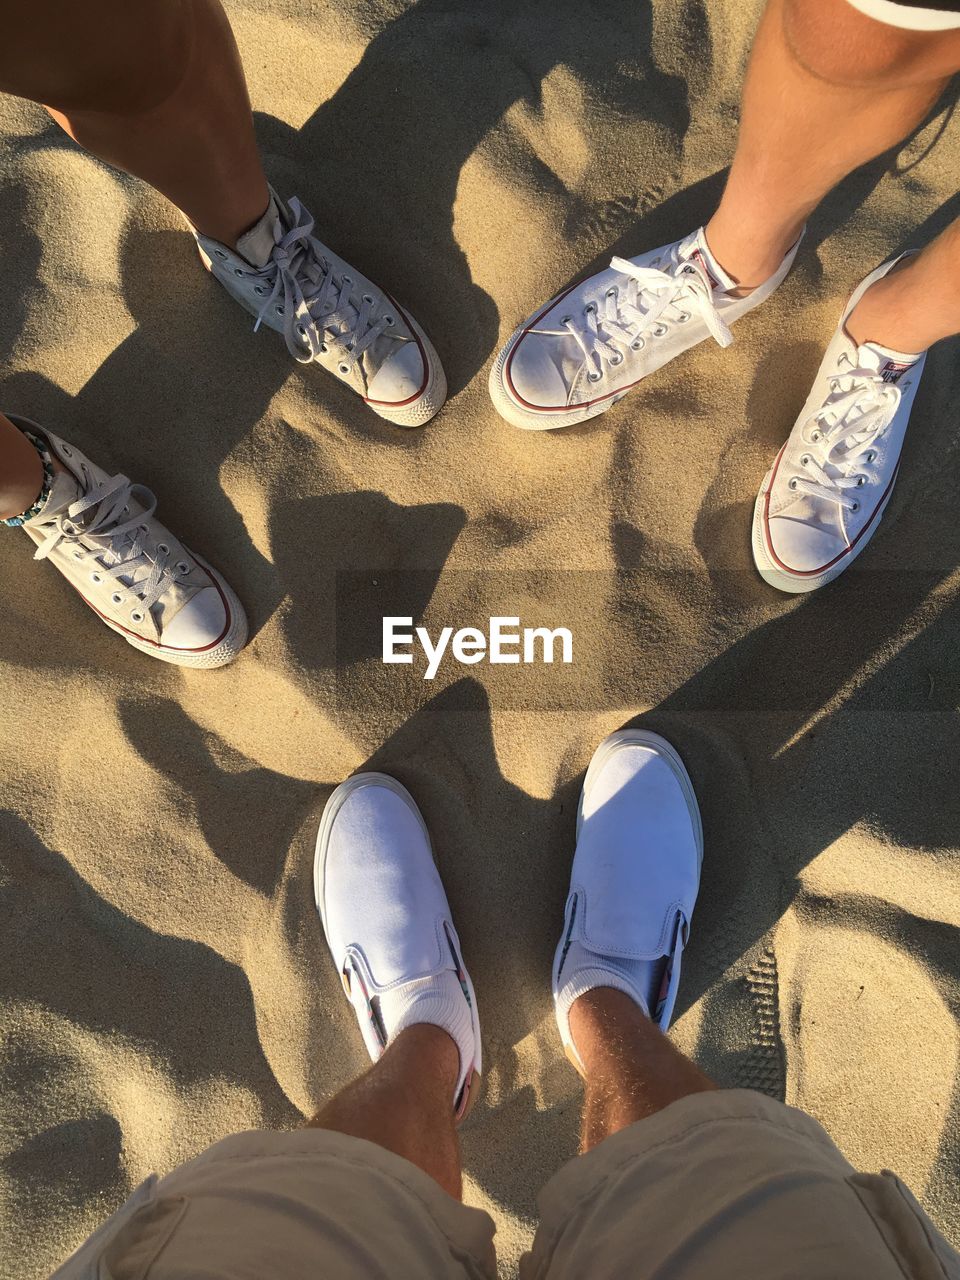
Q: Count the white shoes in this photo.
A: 6